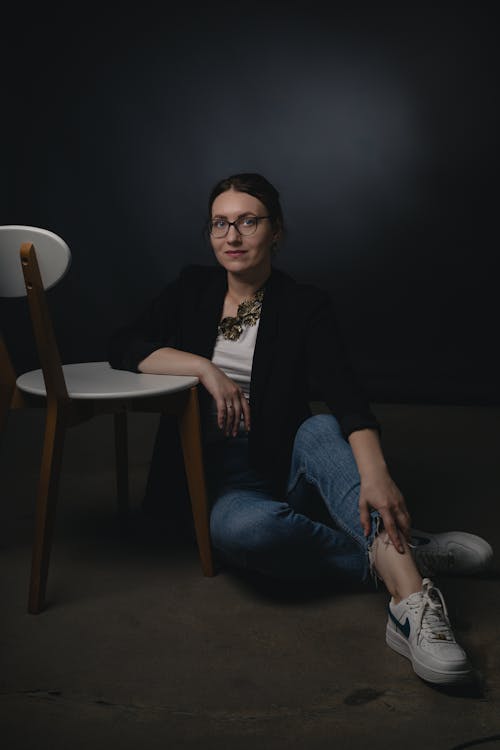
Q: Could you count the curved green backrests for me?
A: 0